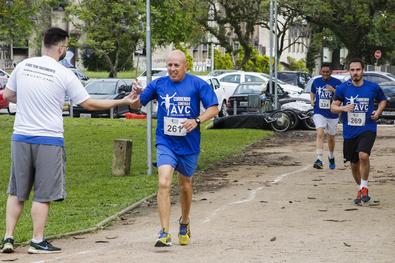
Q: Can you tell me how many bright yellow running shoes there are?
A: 2